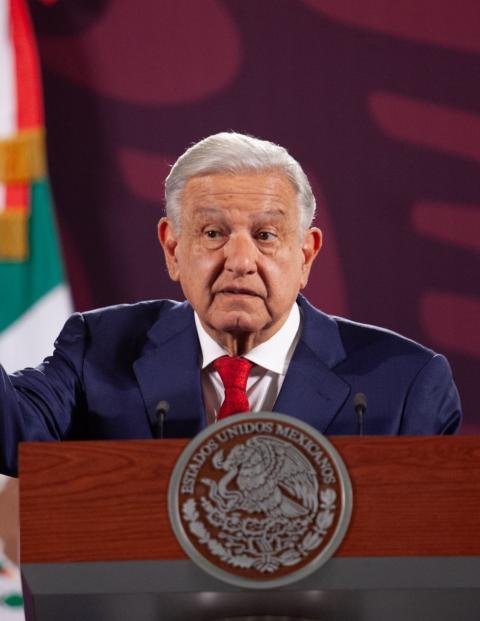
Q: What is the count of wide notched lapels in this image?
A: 2